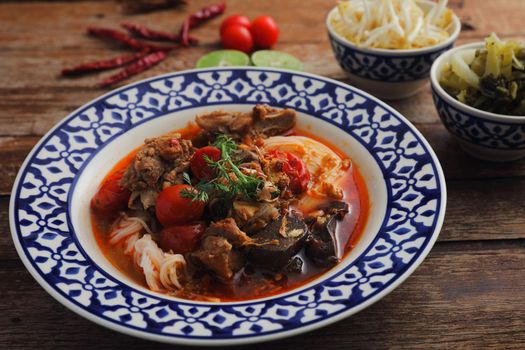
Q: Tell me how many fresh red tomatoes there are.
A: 3